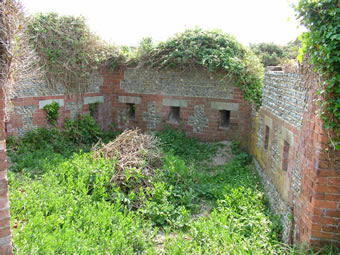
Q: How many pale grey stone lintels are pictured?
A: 7